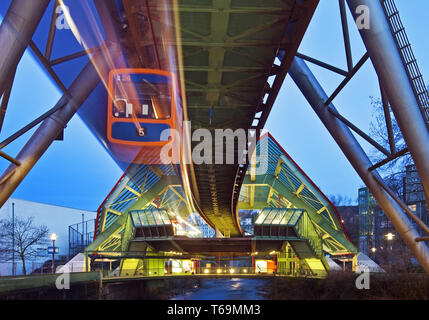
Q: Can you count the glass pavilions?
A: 2